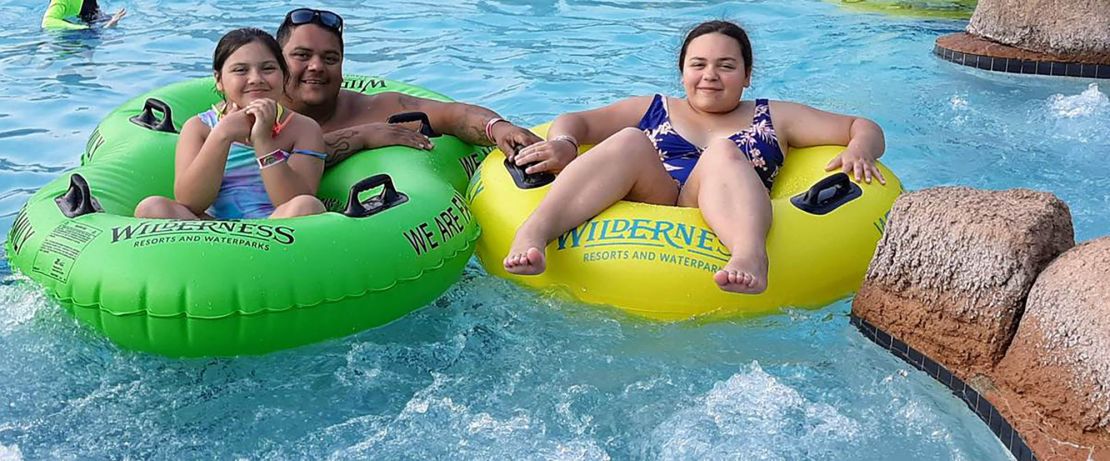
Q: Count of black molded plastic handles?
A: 6